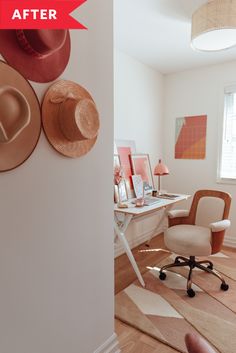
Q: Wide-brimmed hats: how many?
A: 3